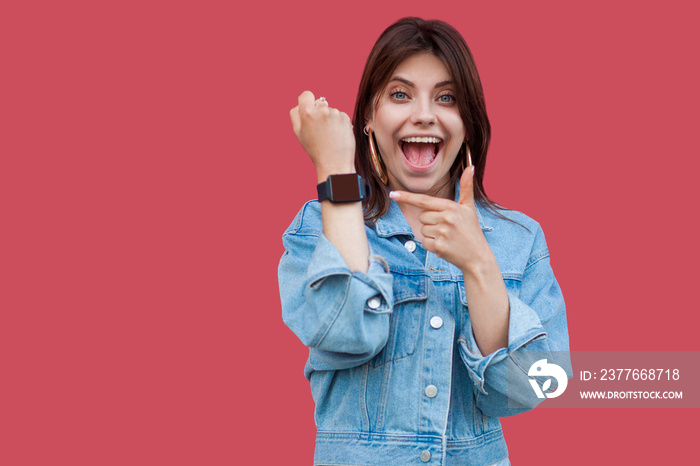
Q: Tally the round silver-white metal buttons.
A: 5